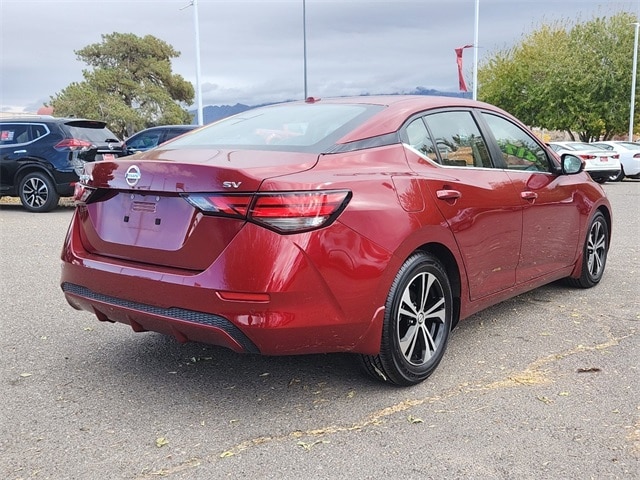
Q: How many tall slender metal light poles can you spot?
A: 4